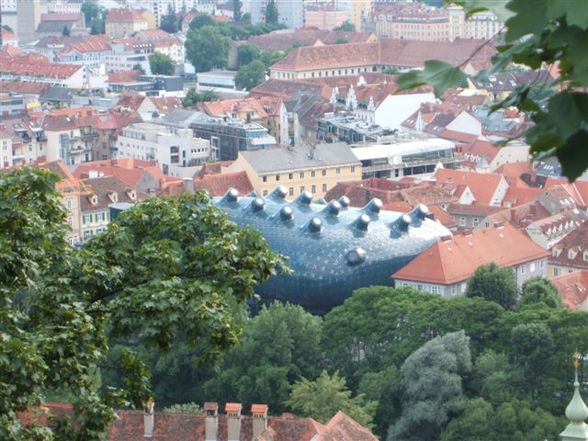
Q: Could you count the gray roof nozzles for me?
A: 13